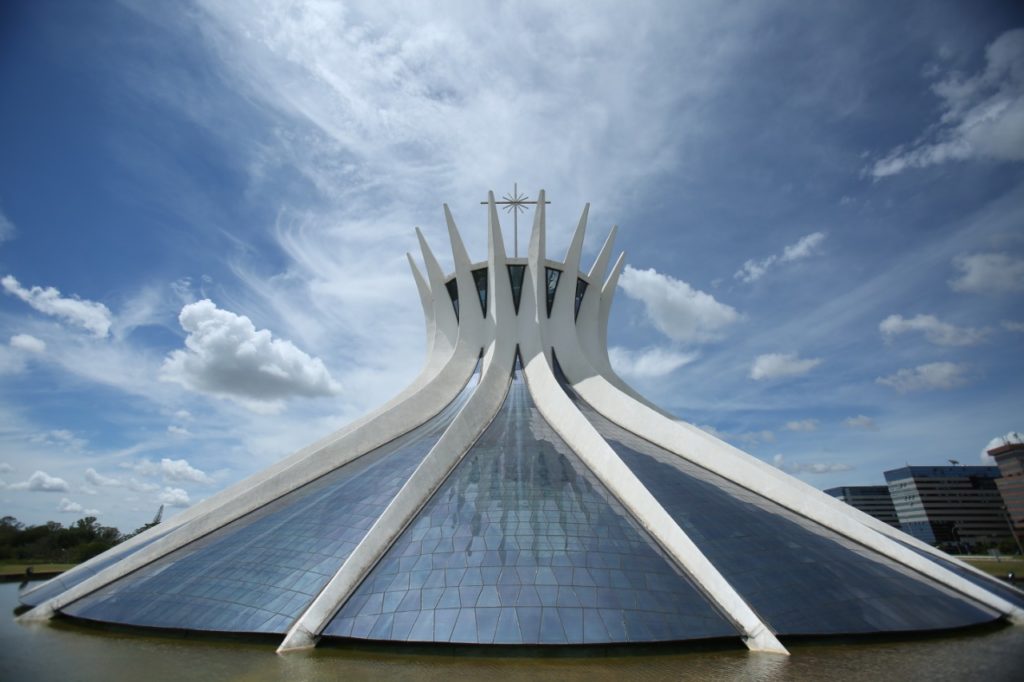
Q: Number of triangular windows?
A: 5